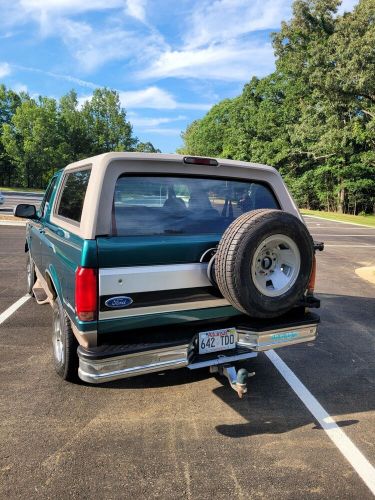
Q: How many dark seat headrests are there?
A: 2